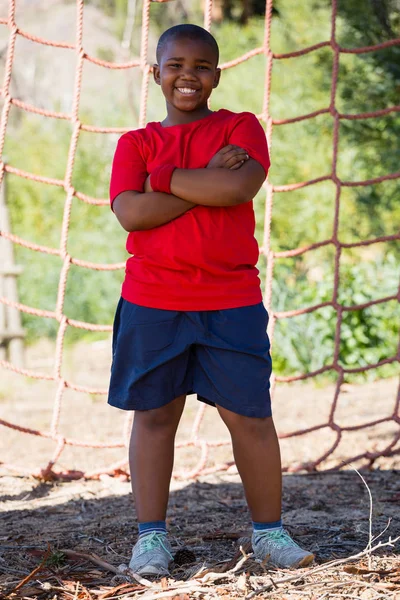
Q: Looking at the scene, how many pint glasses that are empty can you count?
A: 0